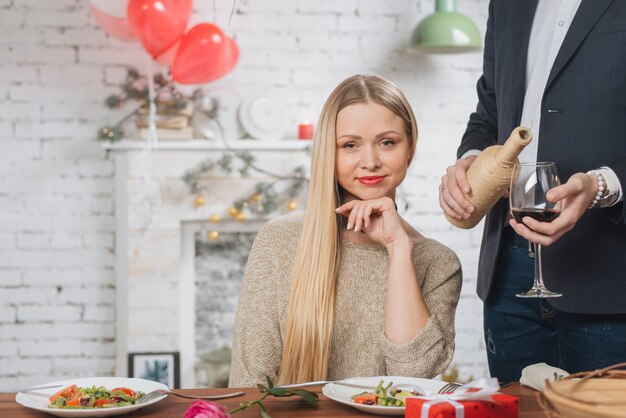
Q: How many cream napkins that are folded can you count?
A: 1